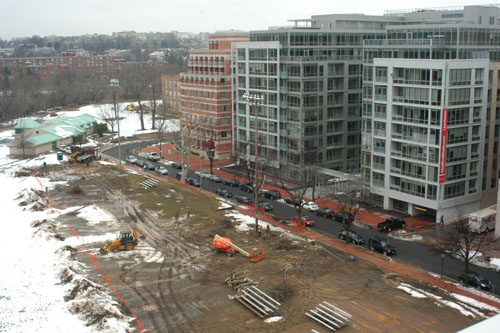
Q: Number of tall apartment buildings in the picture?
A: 3